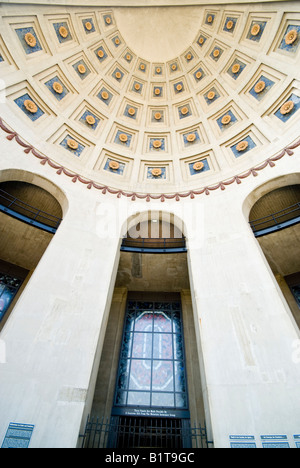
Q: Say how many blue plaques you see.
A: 4